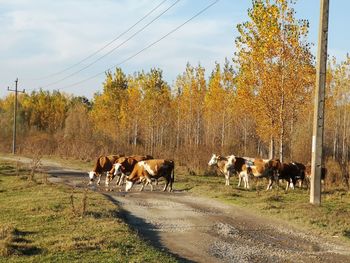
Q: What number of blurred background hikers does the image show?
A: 0